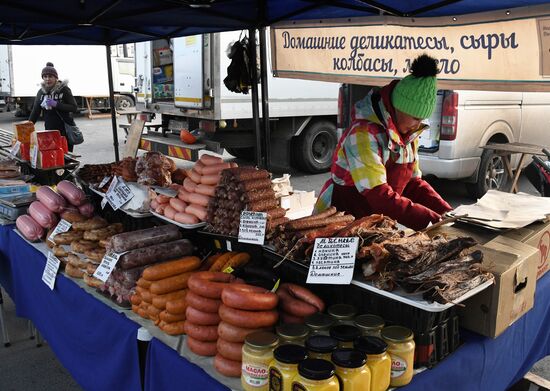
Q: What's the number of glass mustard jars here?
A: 12